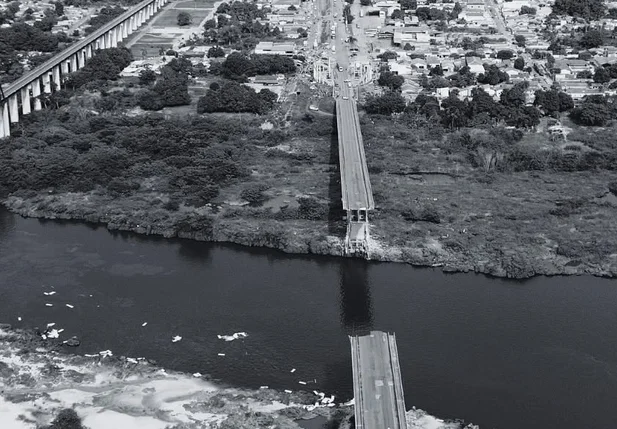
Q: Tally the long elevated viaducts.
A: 1